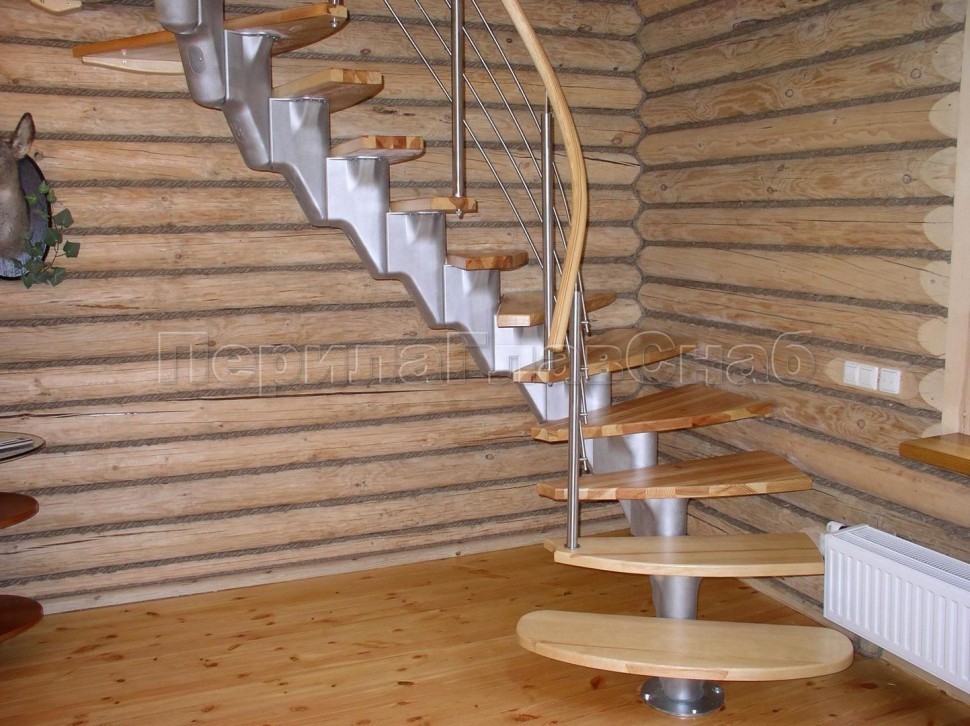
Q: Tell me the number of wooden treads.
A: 11